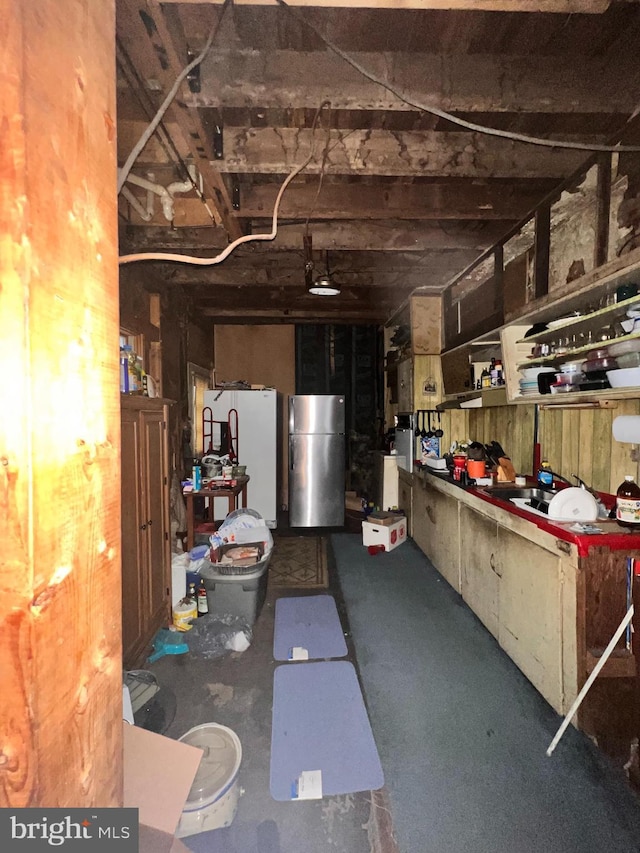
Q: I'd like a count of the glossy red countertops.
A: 1